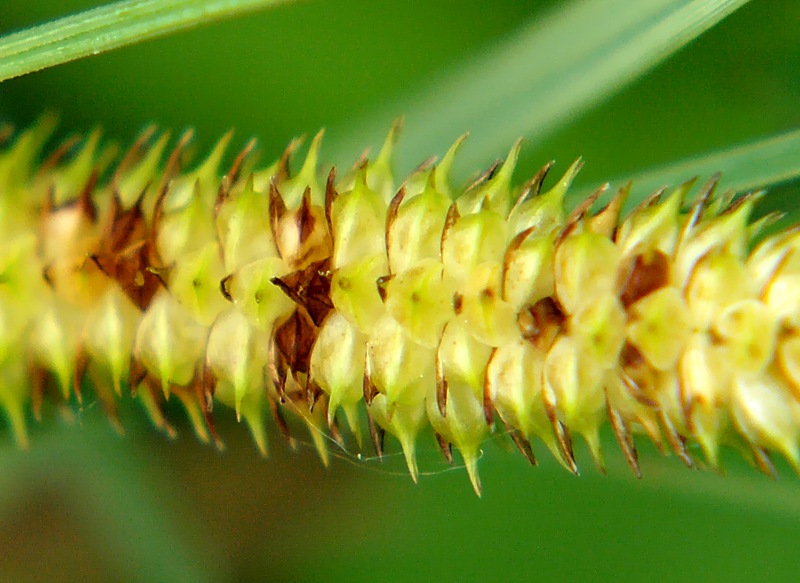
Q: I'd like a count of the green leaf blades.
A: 3